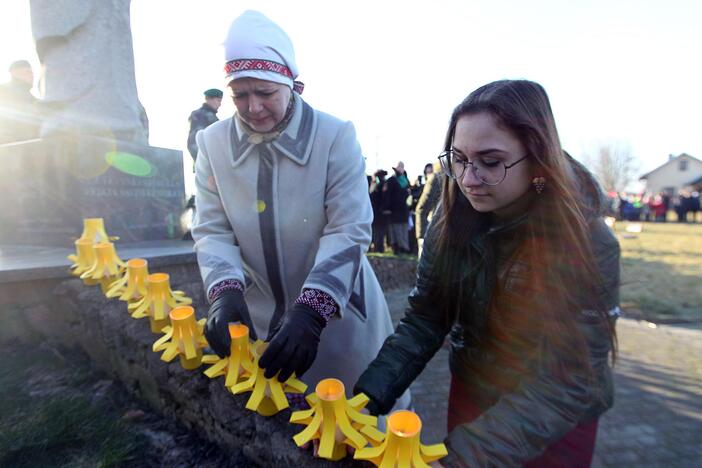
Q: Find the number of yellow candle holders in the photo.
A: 10